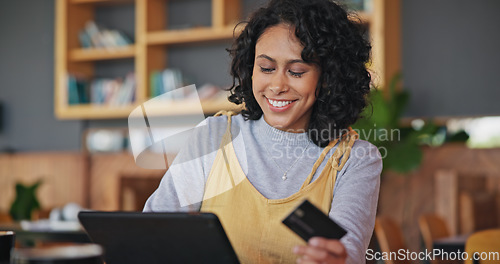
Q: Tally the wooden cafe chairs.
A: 3